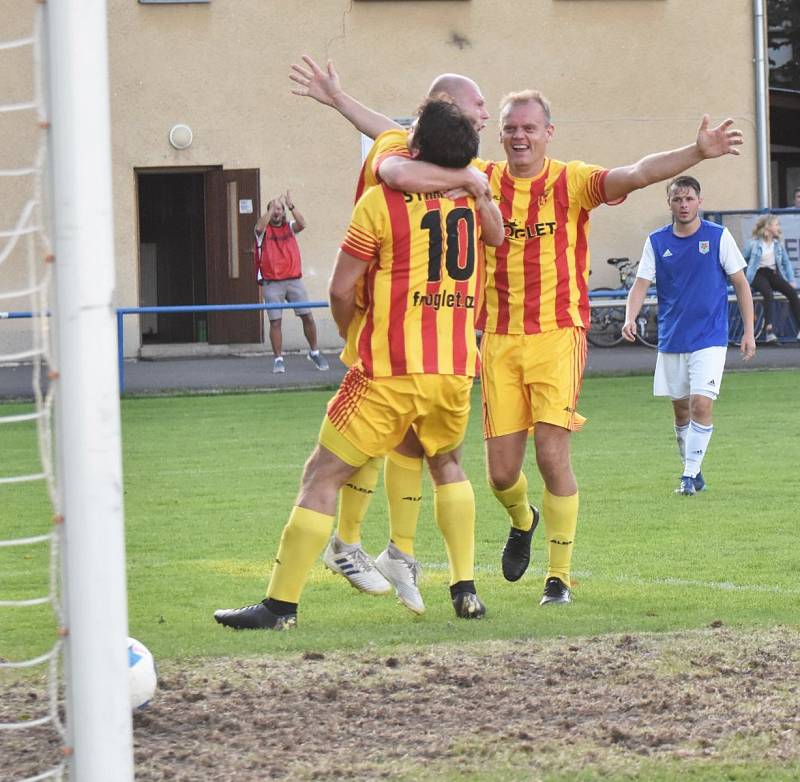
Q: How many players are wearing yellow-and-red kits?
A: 3